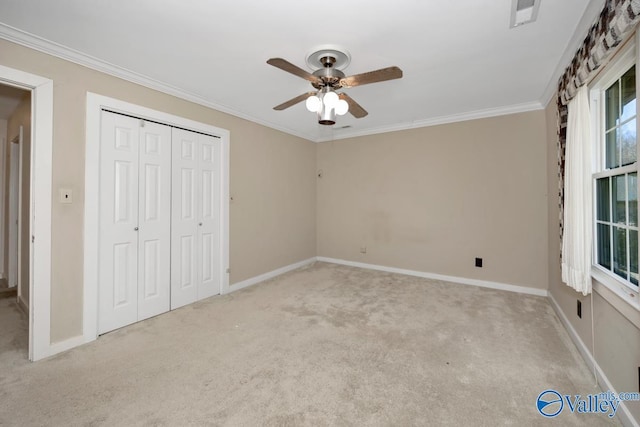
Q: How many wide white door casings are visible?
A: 2